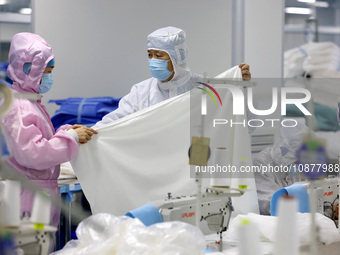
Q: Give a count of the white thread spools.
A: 6